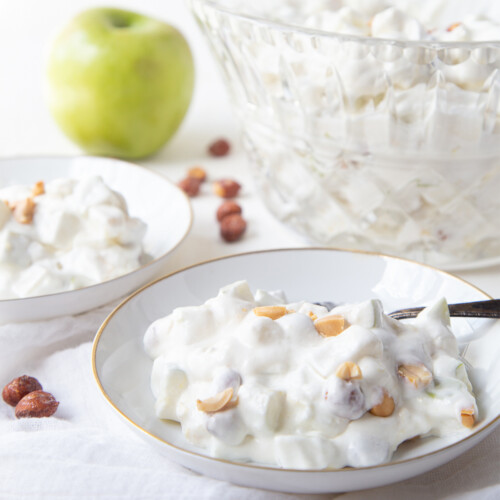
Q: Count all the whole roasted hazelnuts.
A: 8